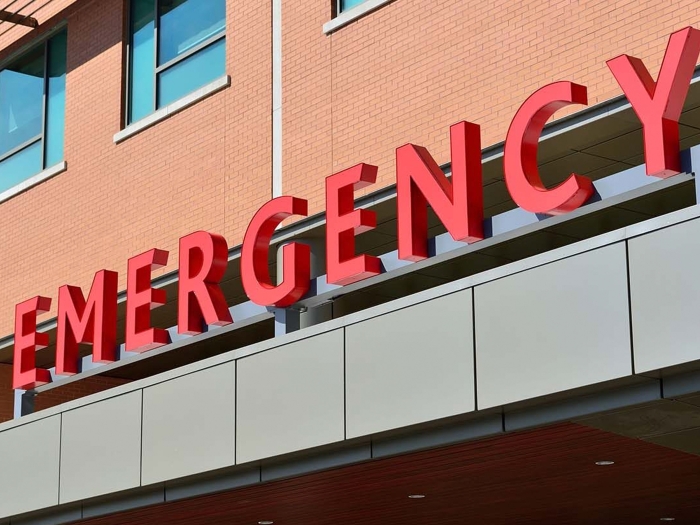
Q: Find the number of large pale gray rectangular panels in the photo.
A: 7